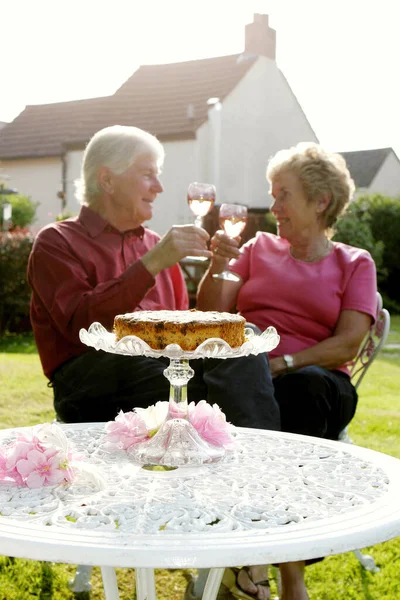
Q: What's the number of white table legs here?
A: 3